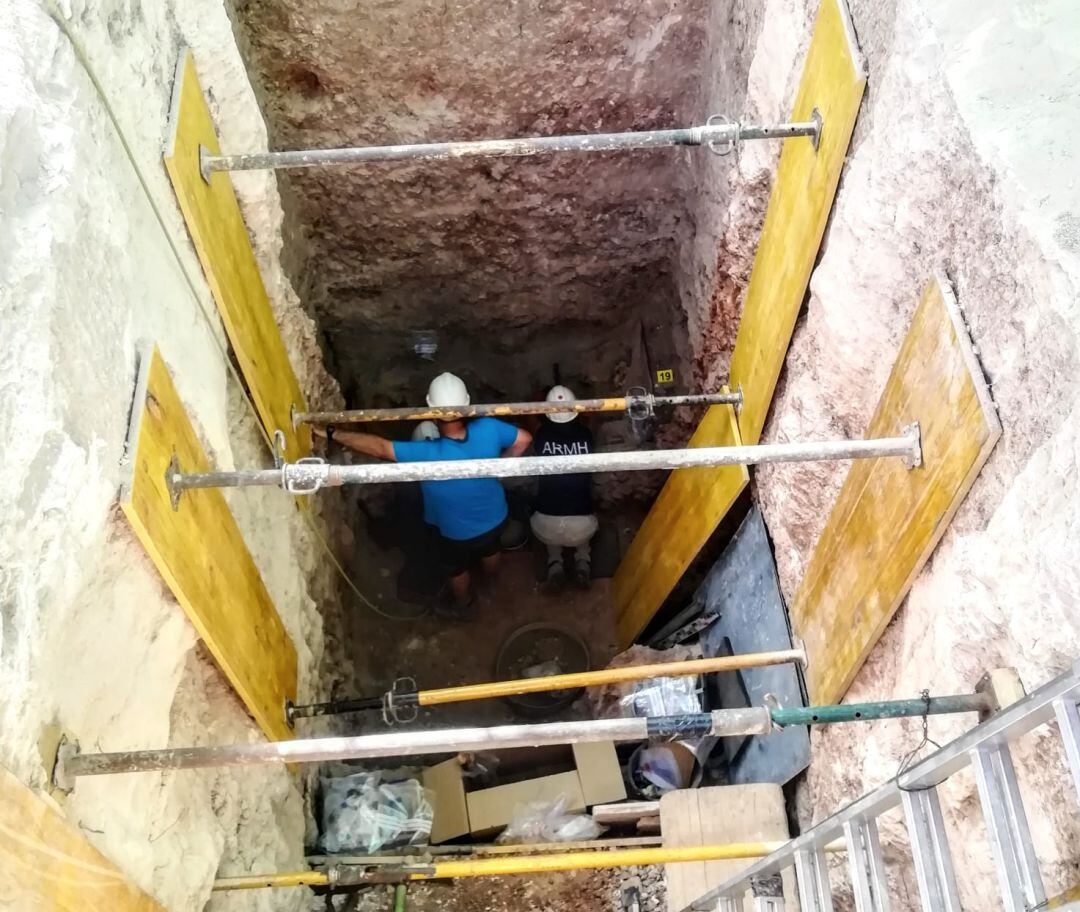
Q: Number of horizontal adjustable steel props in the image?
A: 6